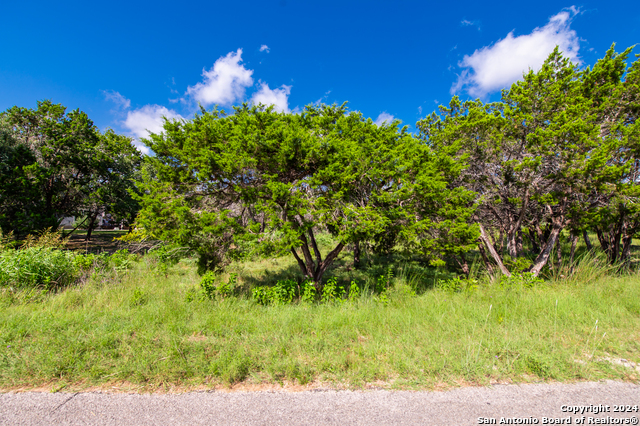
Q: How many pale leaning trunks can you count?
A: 2